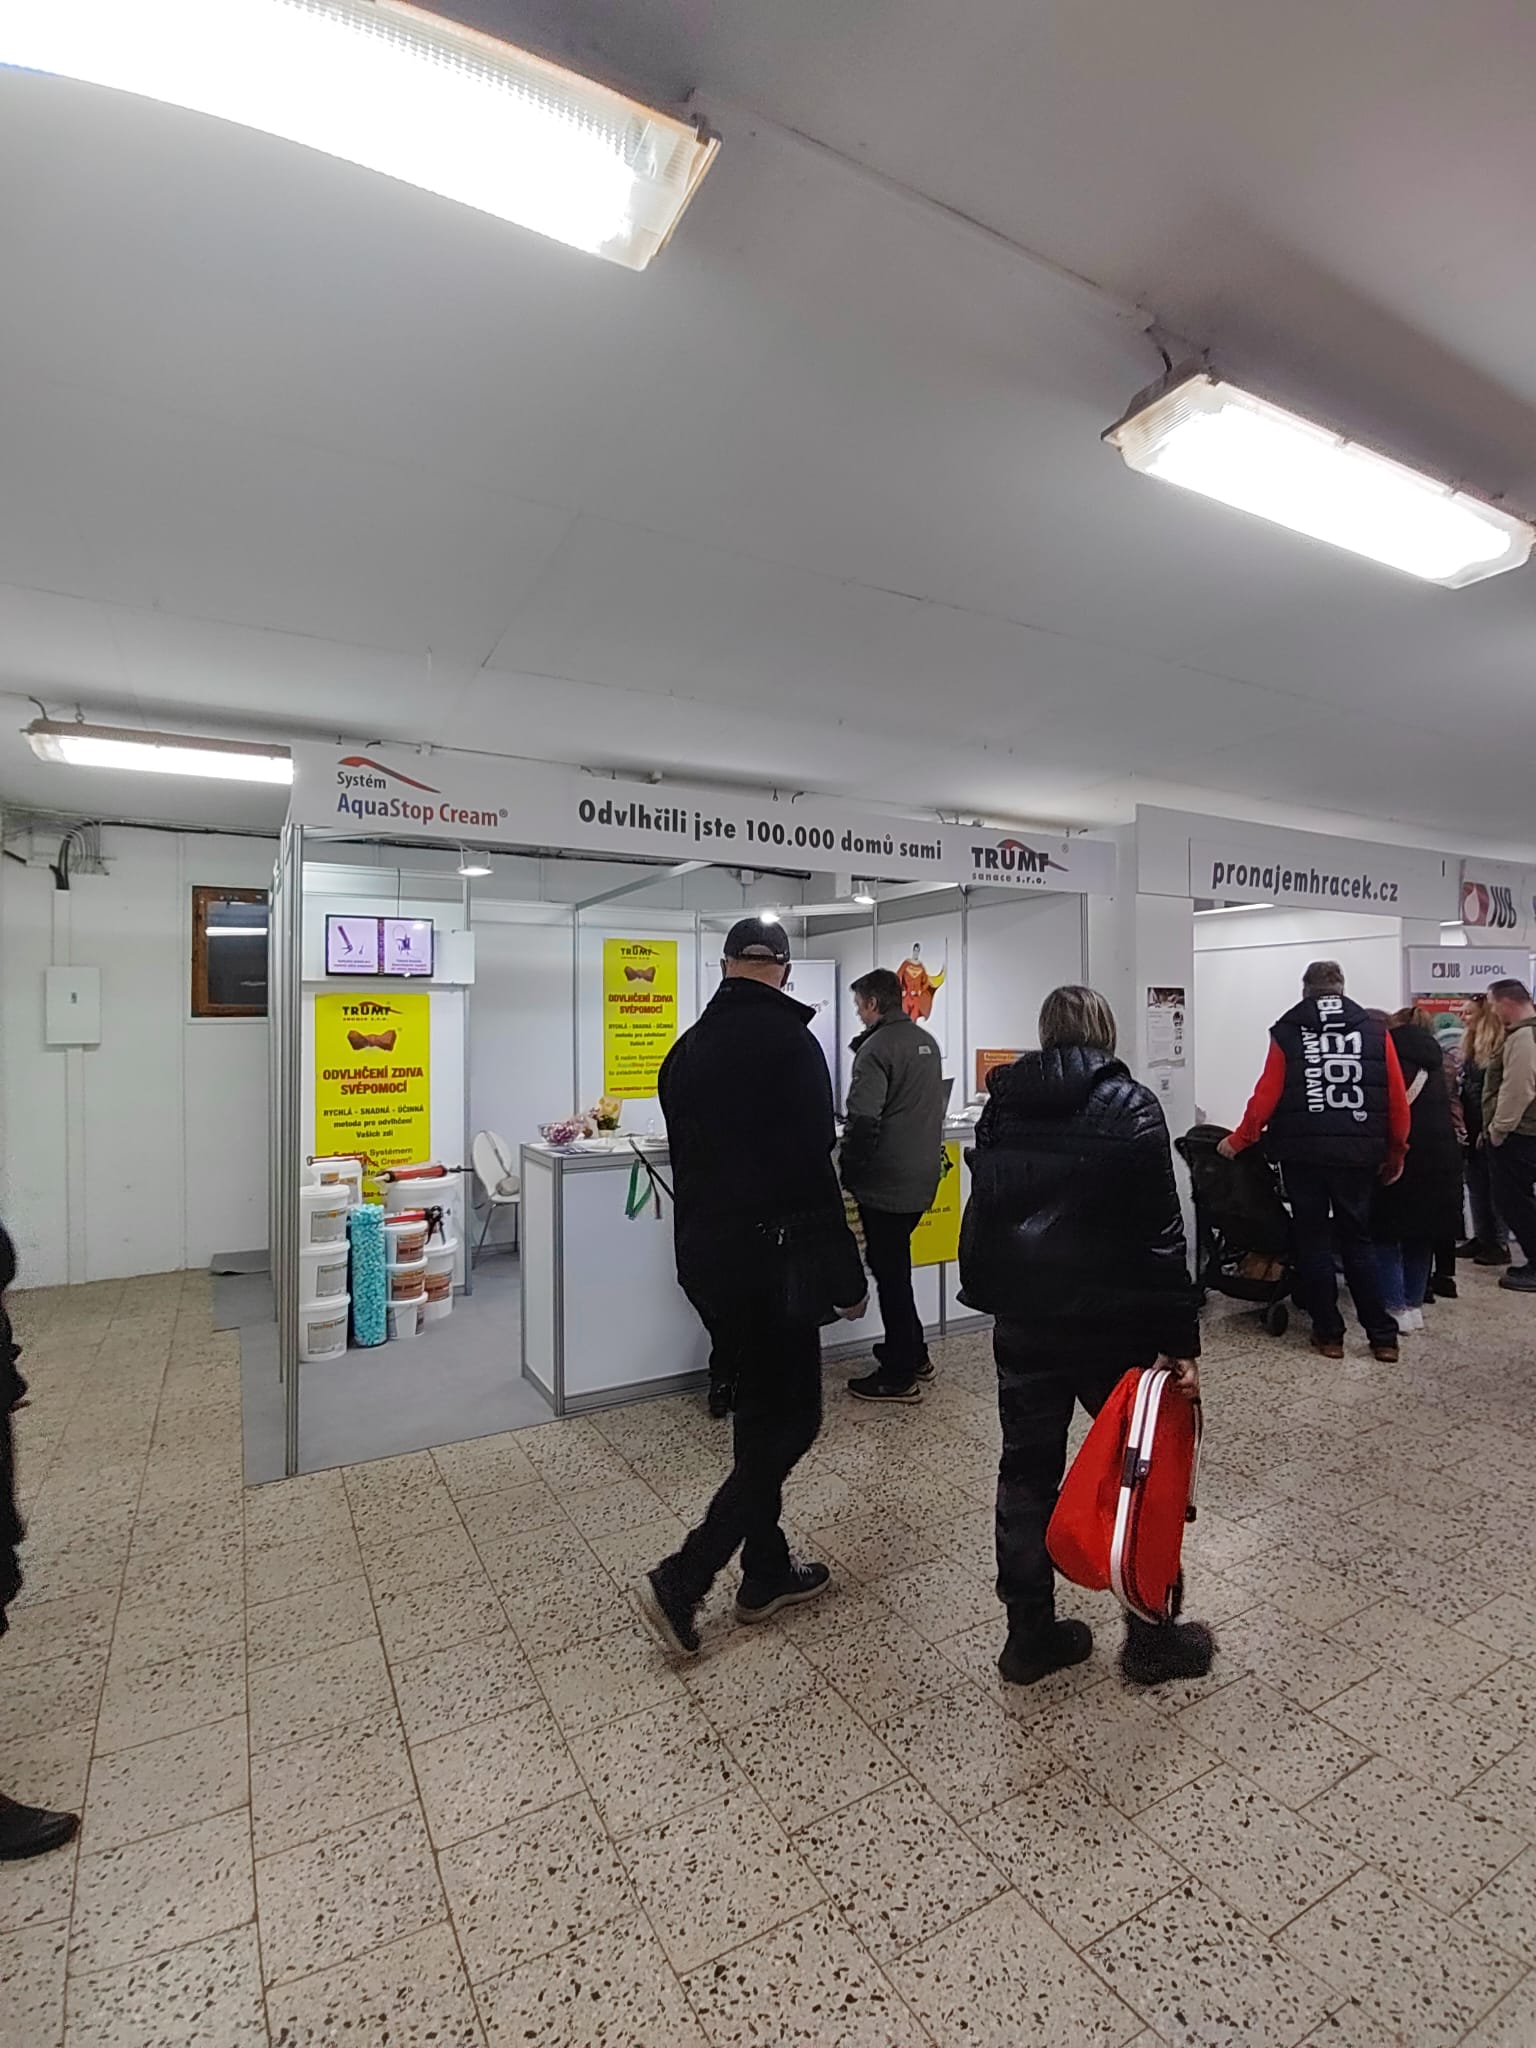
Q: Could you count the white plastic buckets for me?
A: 8